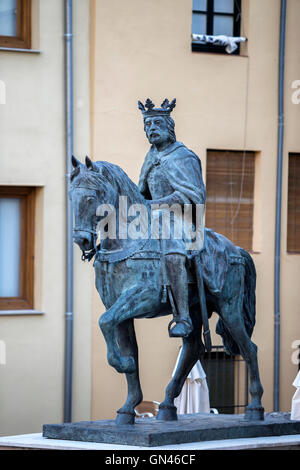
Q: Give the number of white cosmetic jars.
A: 0